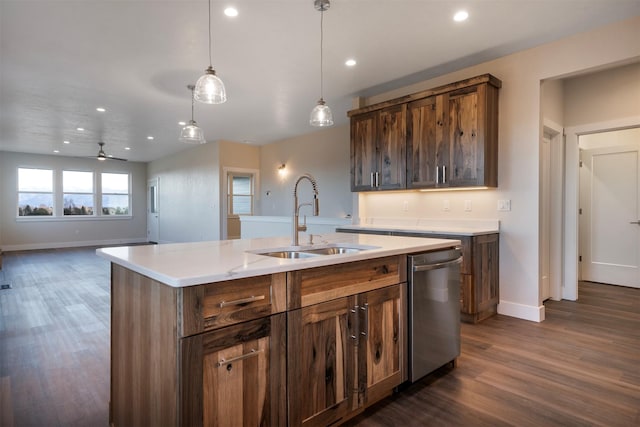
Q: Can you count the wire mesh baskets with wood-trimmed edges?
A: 0